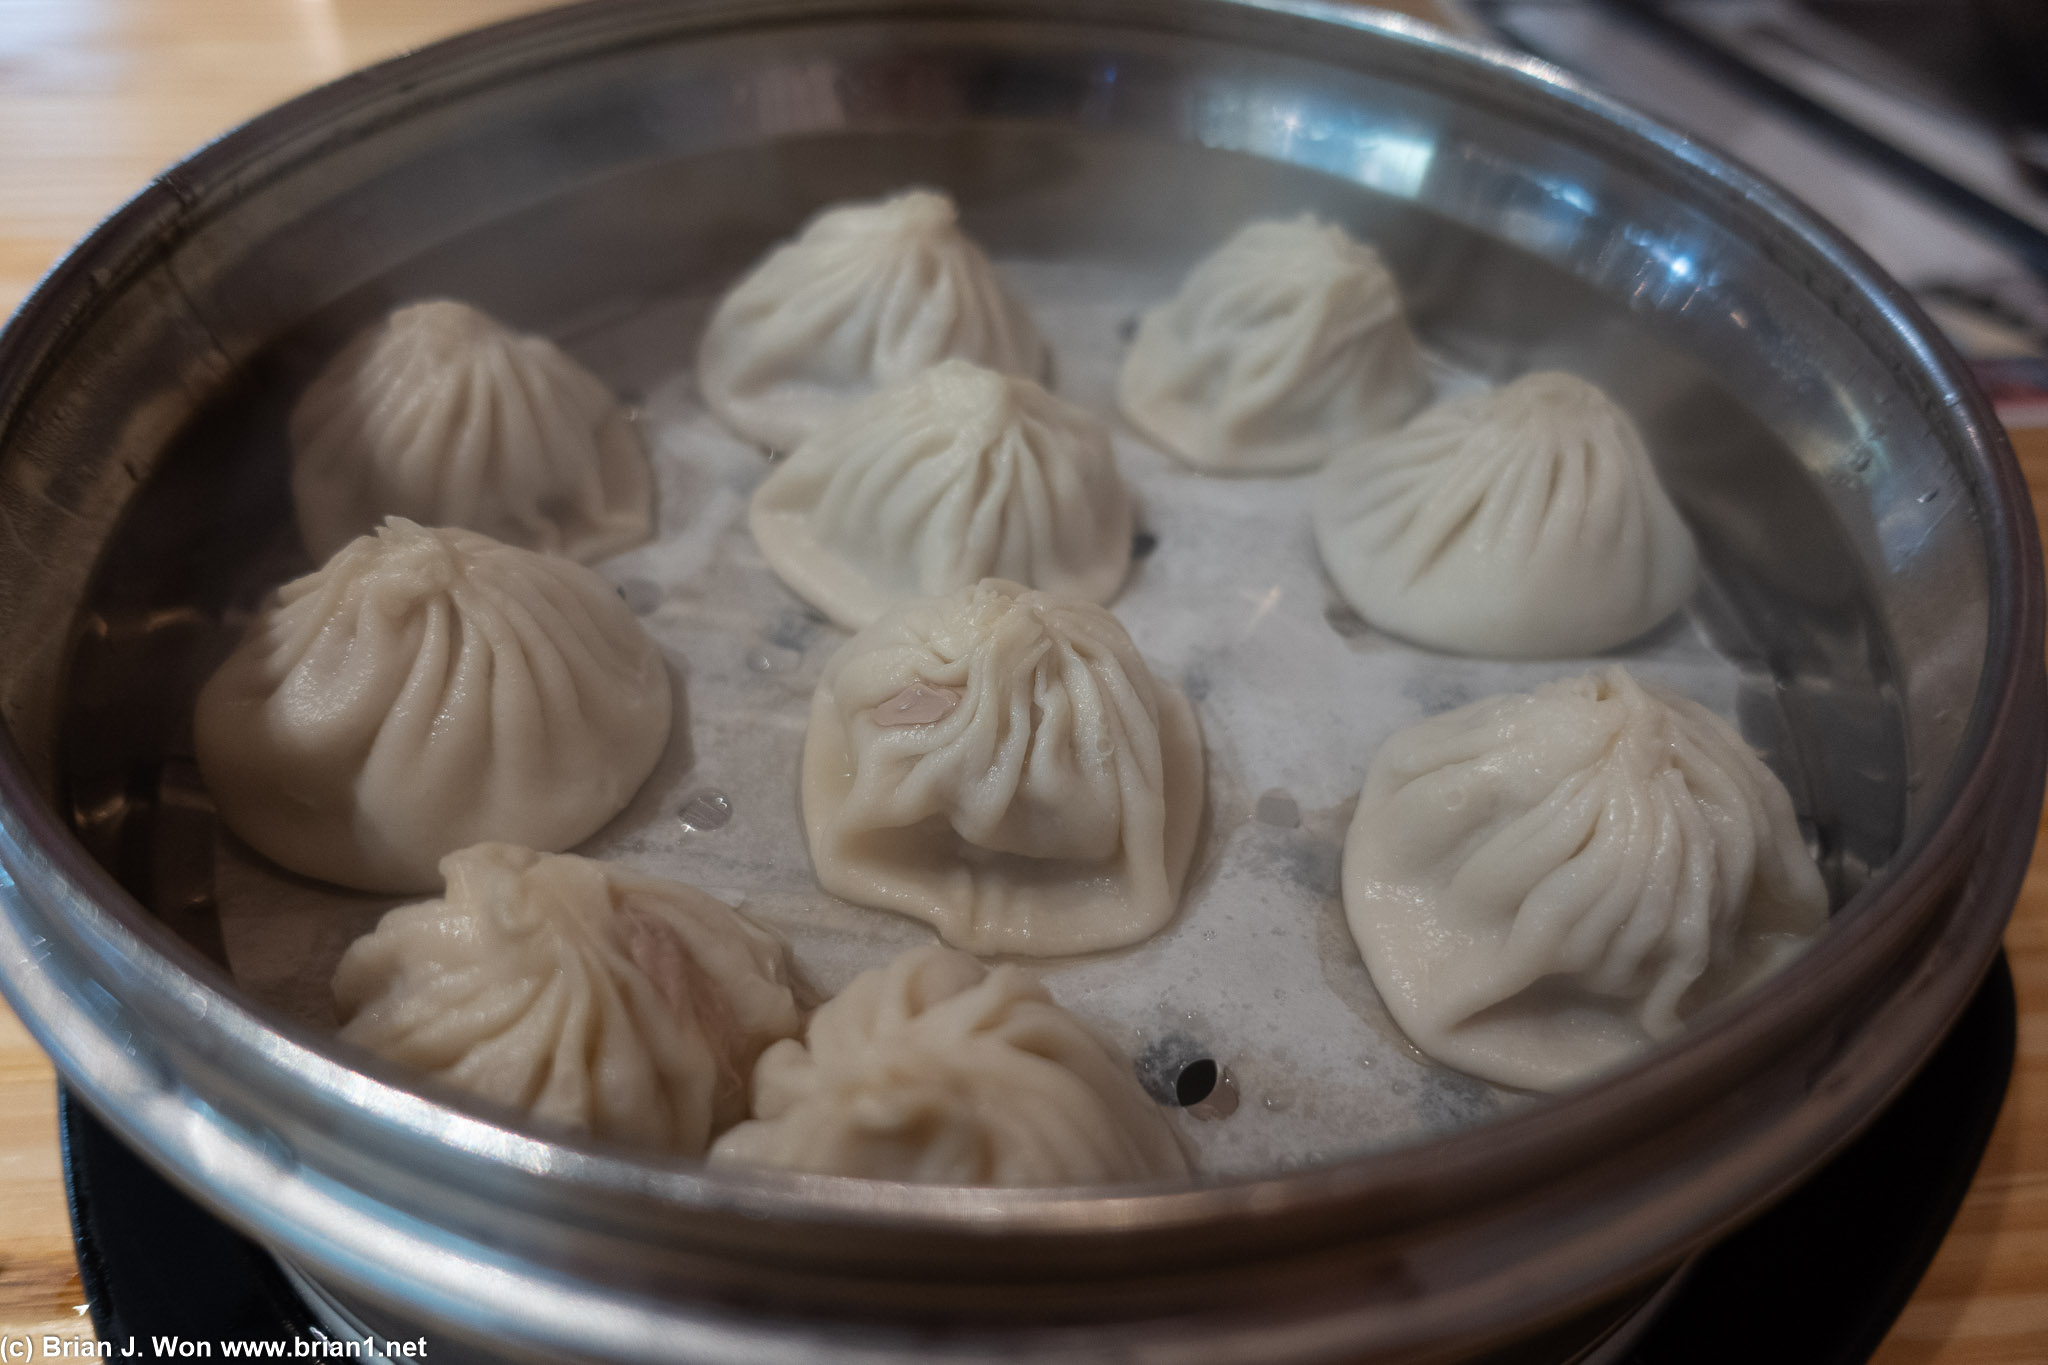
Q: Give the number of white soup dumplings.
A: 10